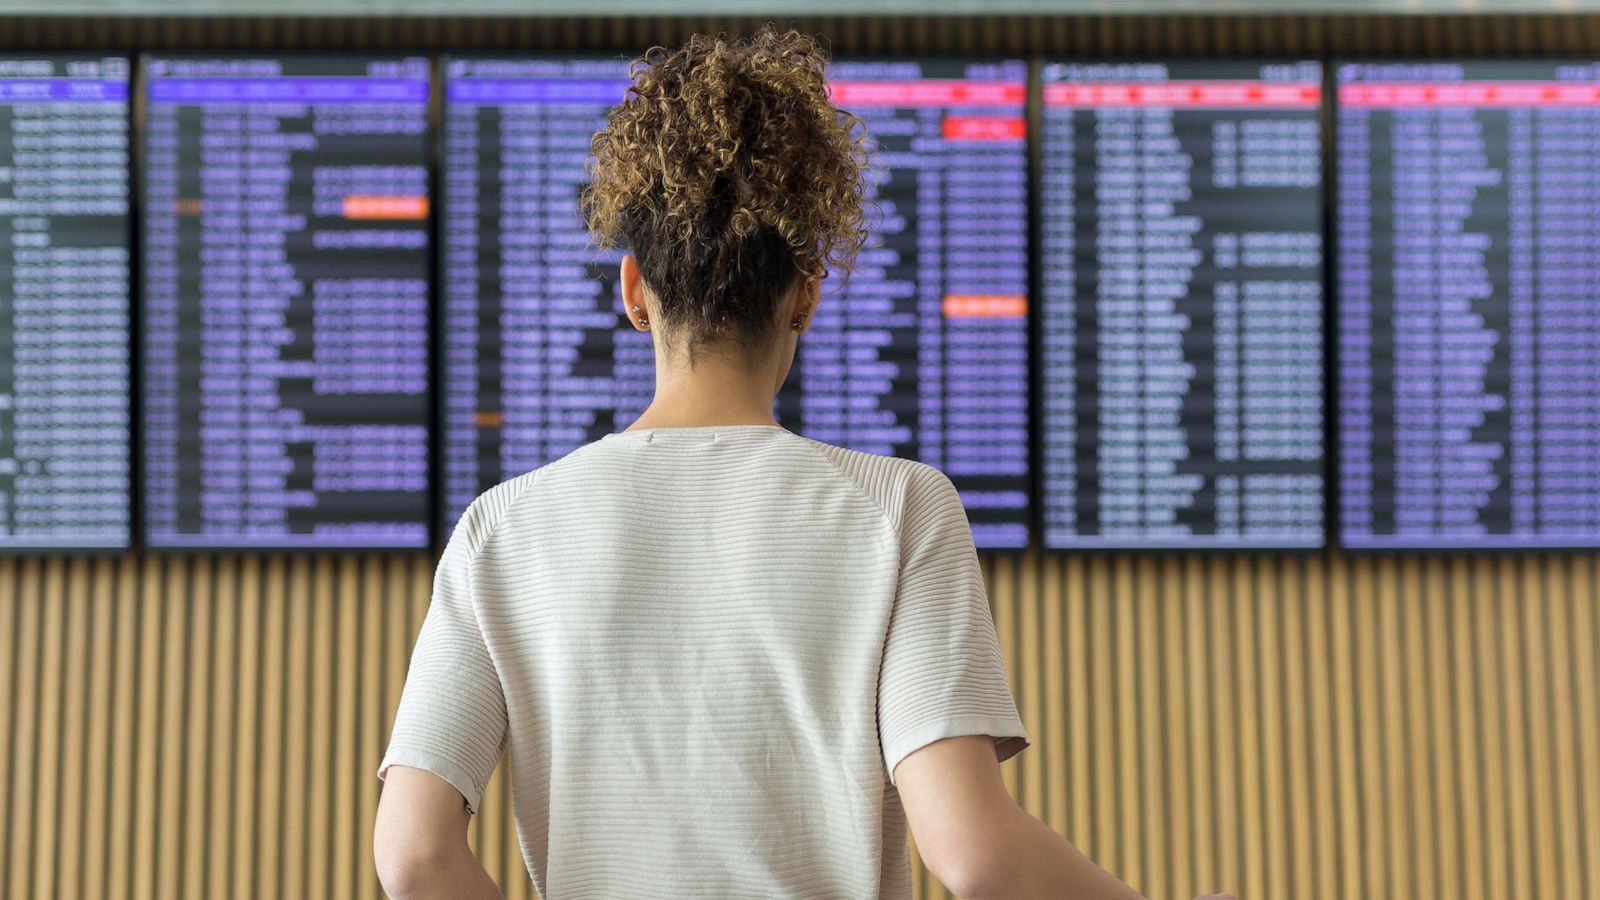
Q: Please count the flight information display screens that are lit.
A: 6